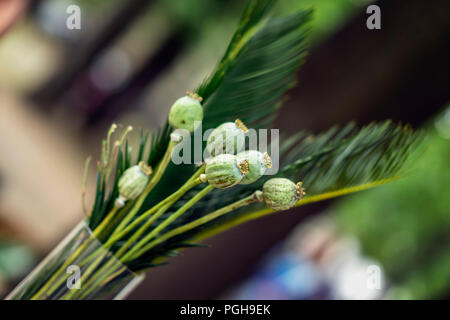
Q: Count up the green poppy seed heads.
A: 6